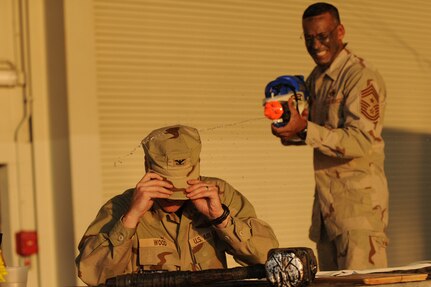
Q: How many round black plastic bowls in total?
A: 0